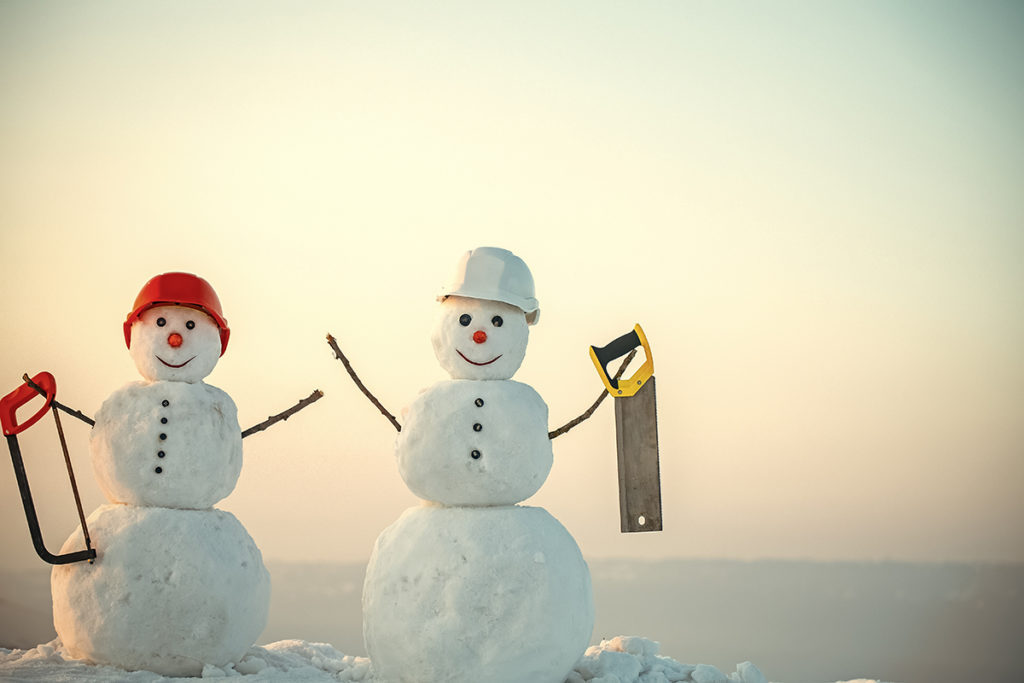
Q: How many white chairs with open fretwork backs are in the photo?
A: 0